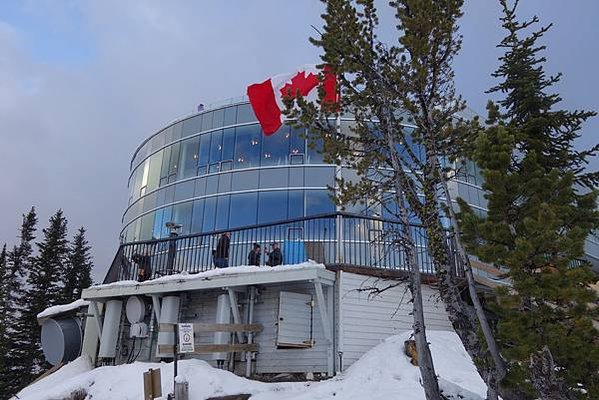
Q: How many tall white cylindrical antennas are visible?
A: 3